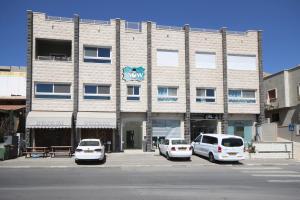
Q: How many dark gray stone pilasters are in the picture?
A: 7